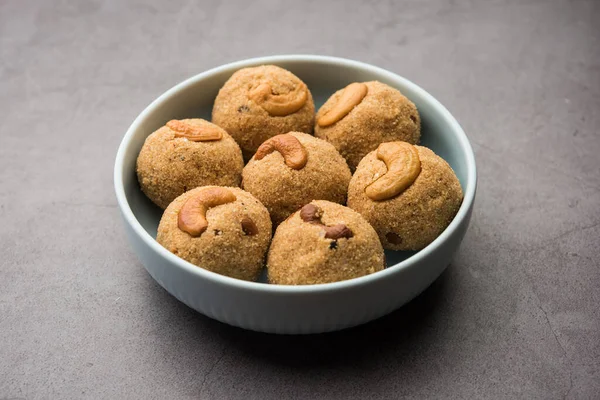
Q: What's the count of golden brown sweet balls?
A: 7